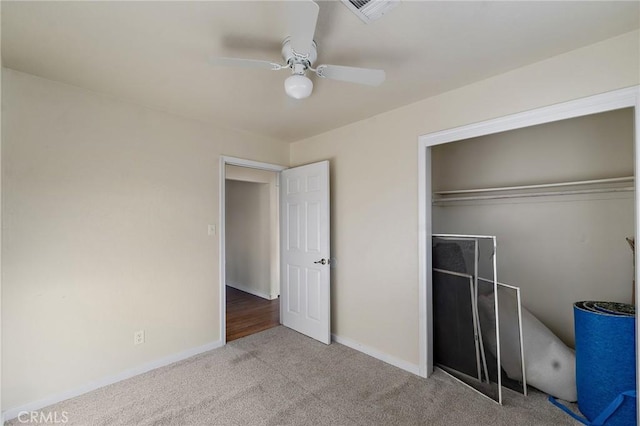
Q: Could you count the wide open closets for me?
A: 1